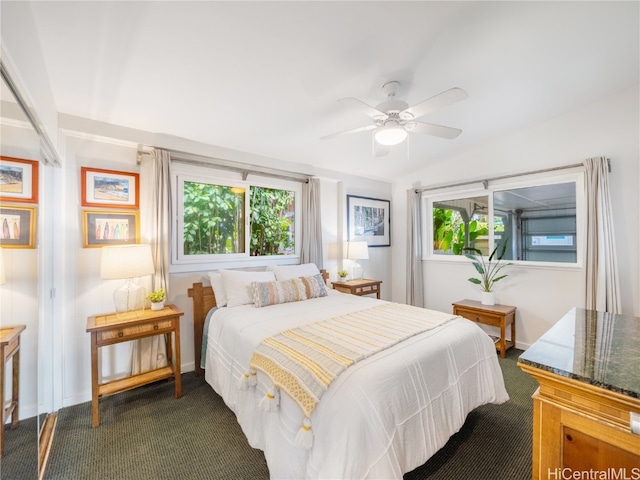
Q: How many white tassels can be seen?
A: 4